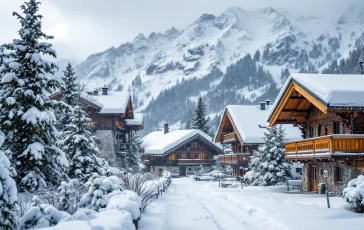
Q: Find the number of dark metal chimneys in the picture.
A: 4